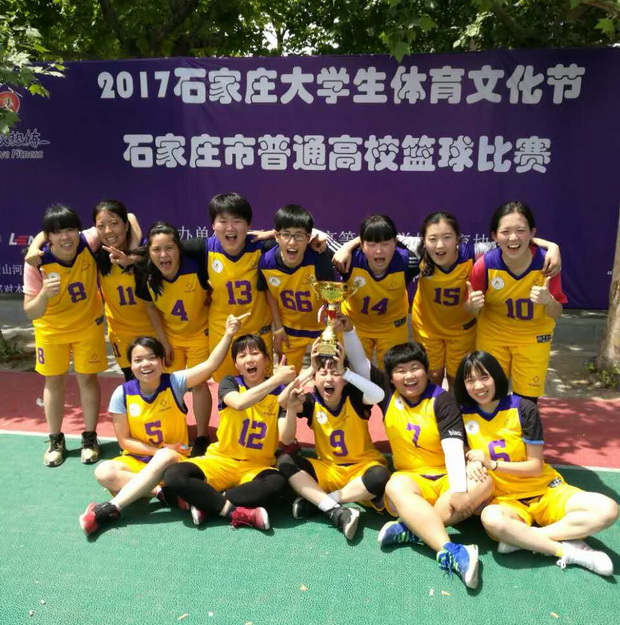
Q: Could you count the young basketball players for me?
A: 13